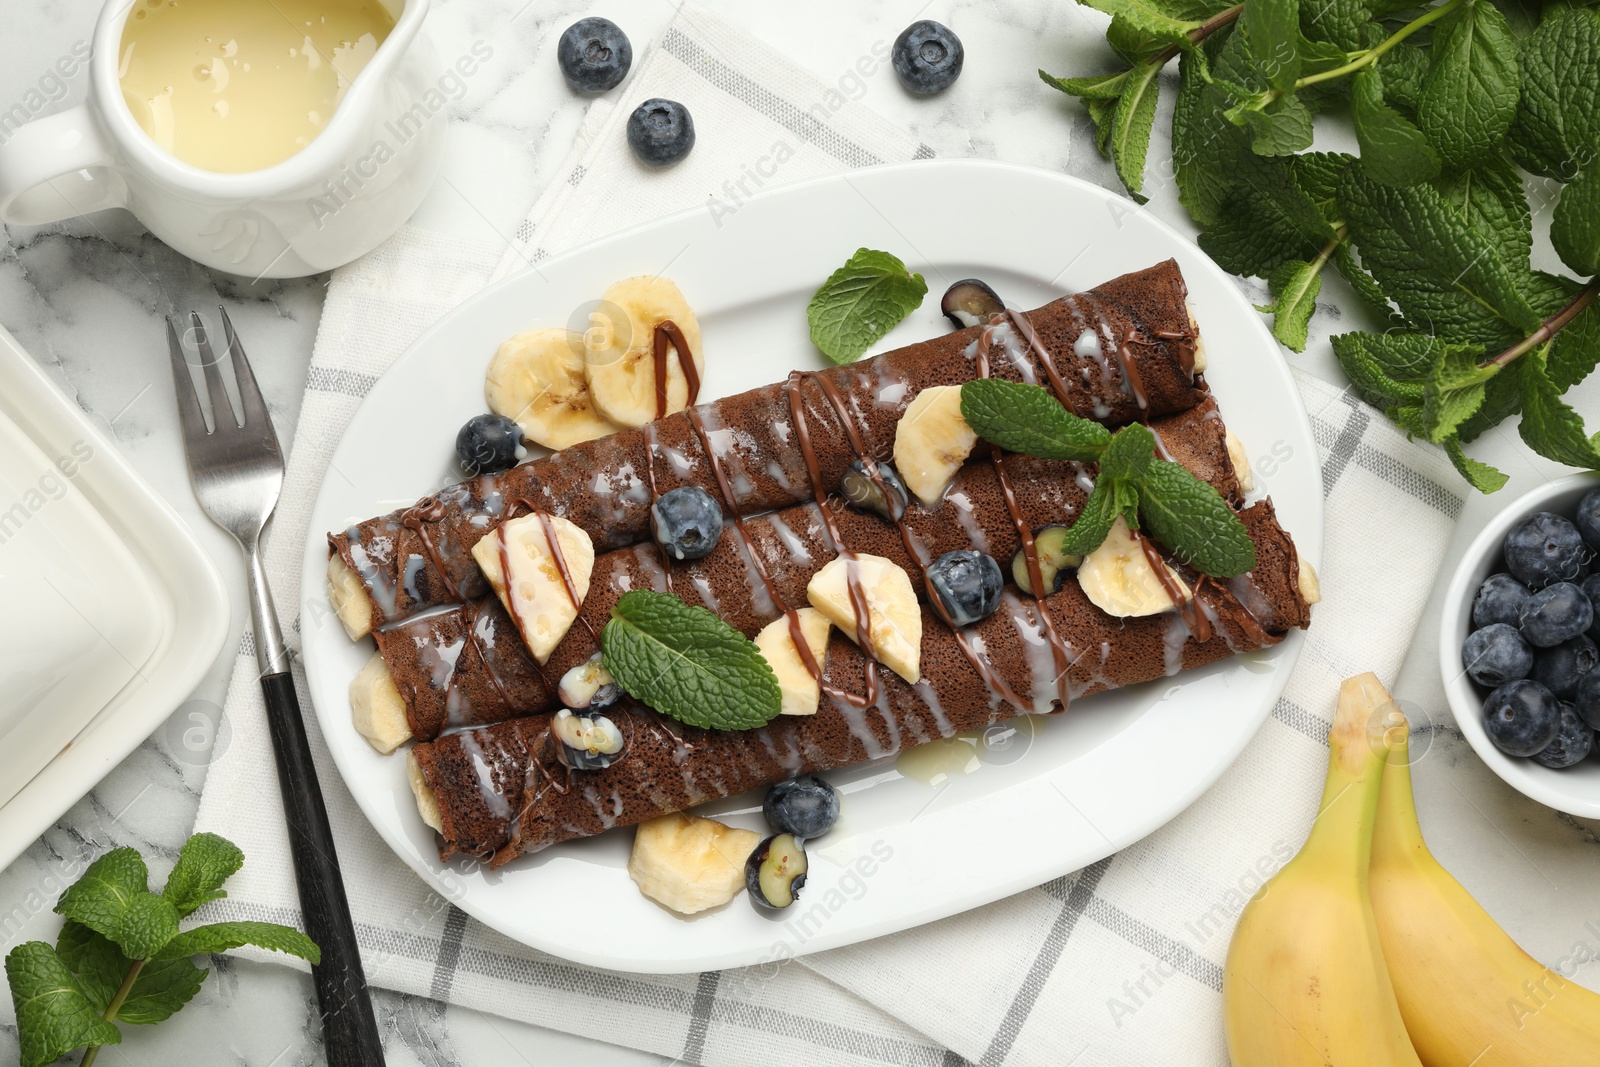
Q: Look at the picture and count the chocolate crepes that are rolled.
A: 3